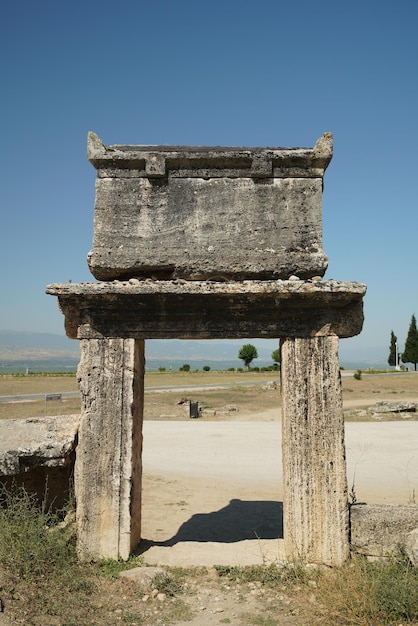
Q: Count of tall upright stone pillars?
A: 2